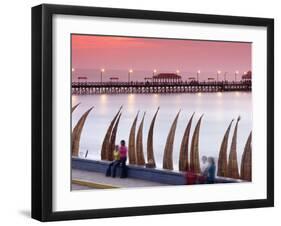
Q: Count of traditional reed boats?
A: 13